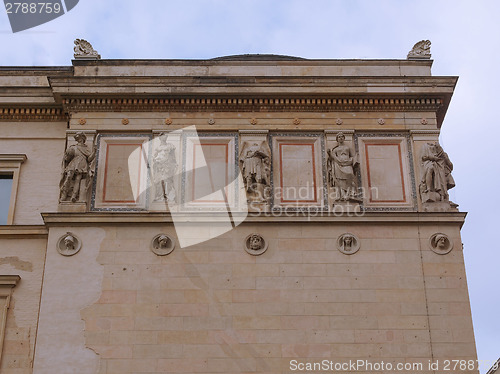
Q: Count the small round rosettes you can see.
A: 9